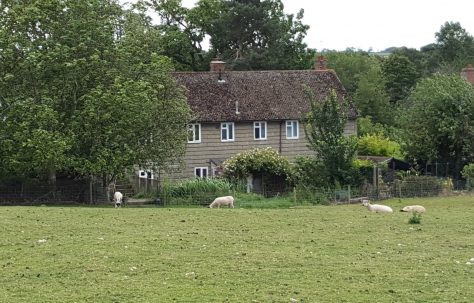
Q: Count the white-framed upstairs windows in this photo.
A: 4